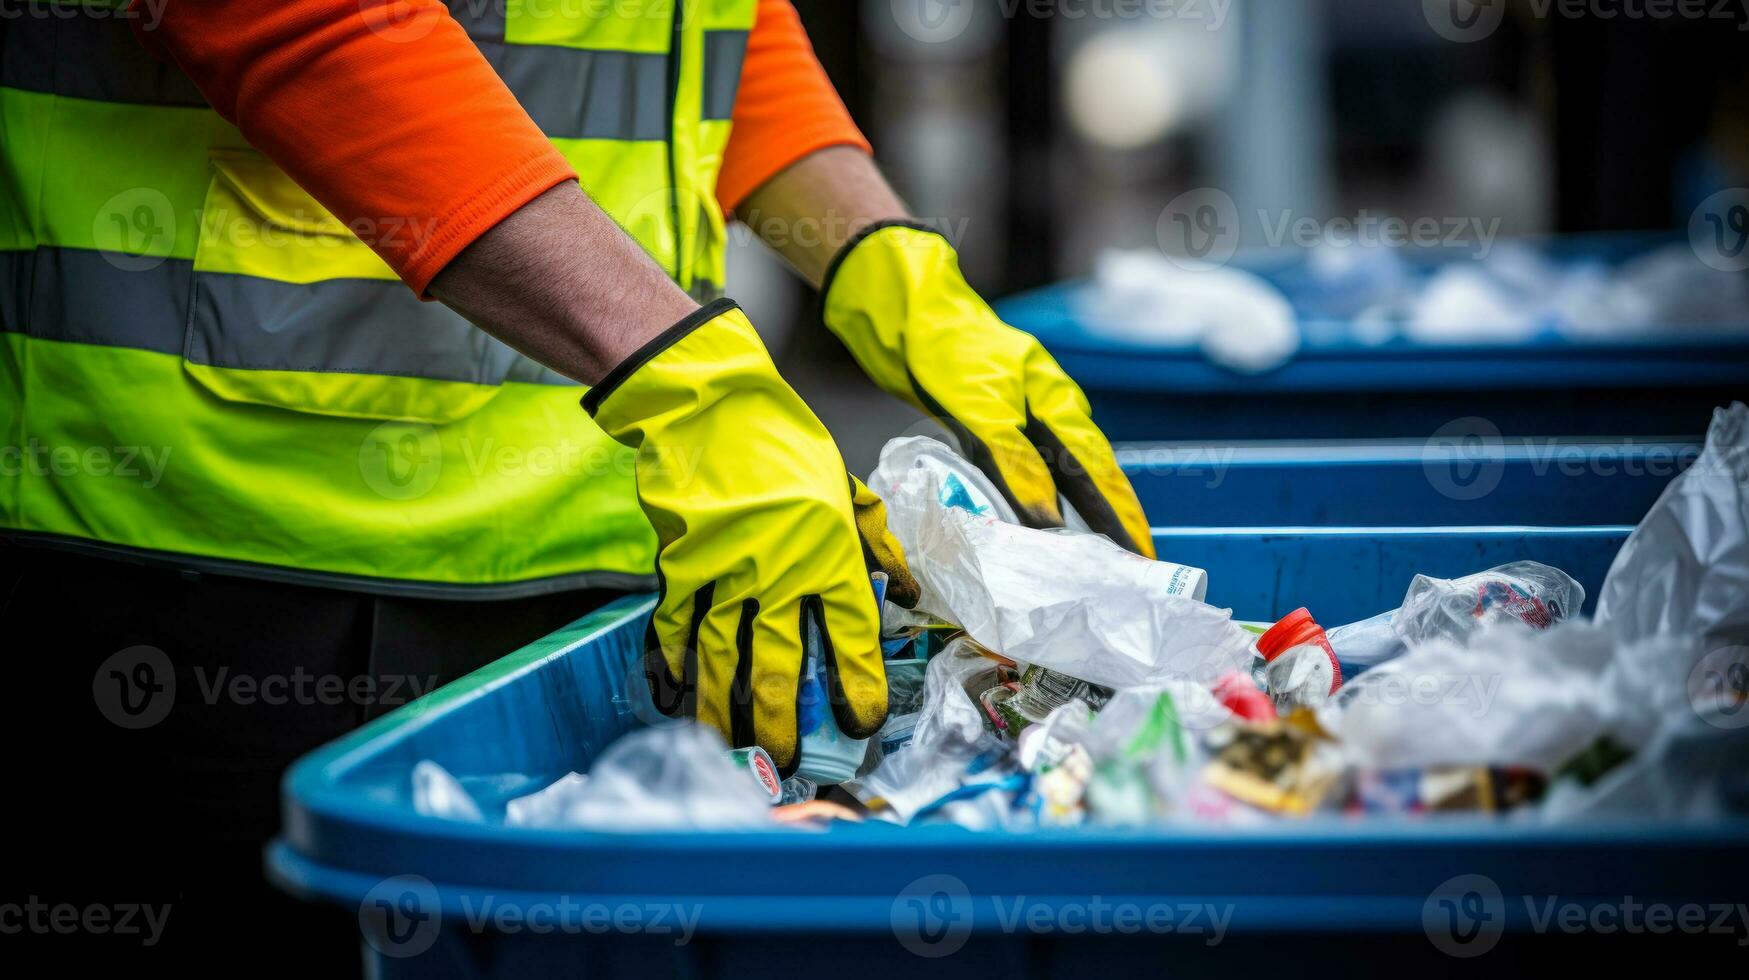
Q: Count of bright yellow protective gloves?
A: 2